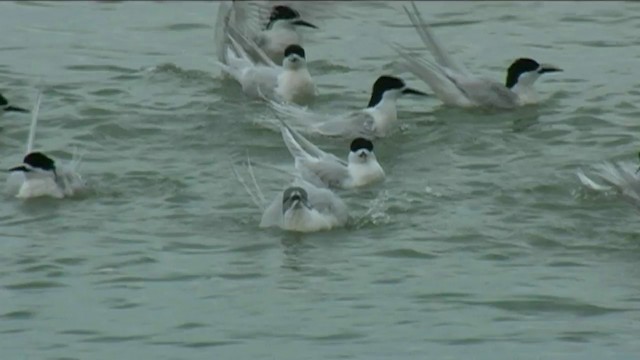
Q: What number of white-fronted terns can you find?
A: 9